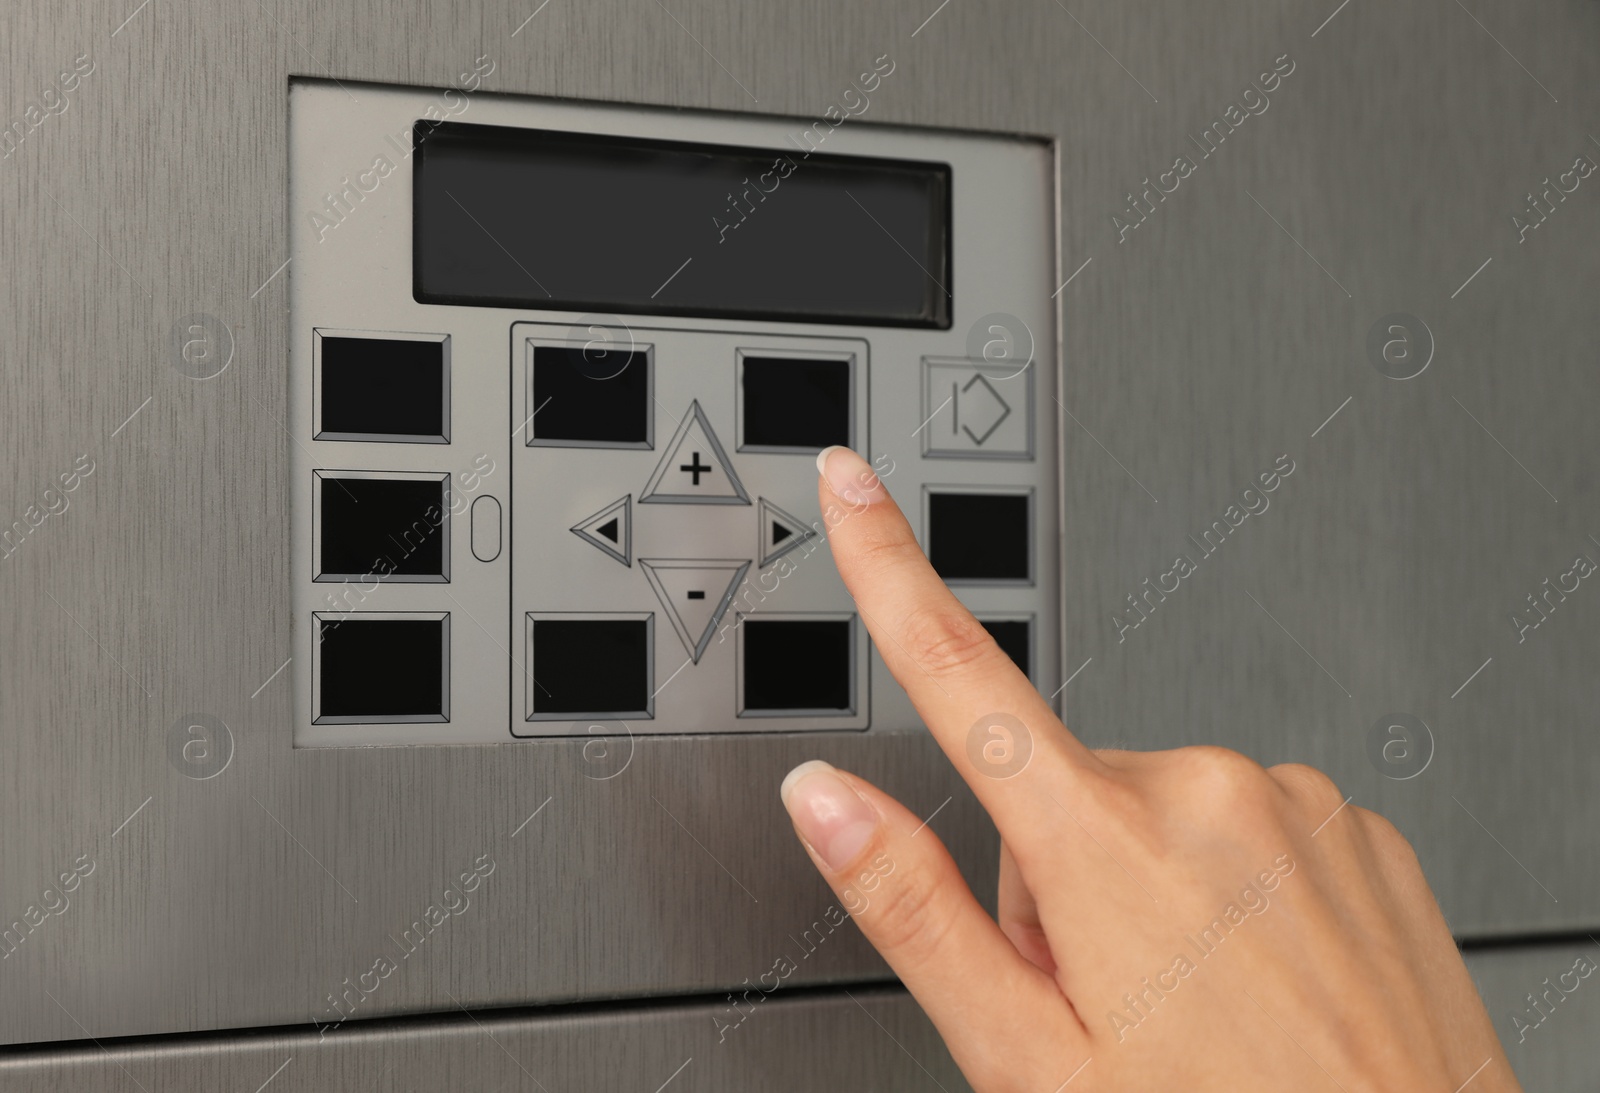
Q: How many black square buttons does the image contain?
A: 9